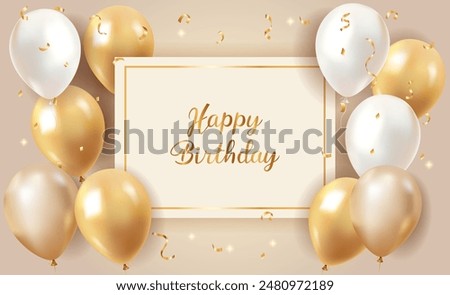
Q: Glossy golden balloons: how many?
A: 5